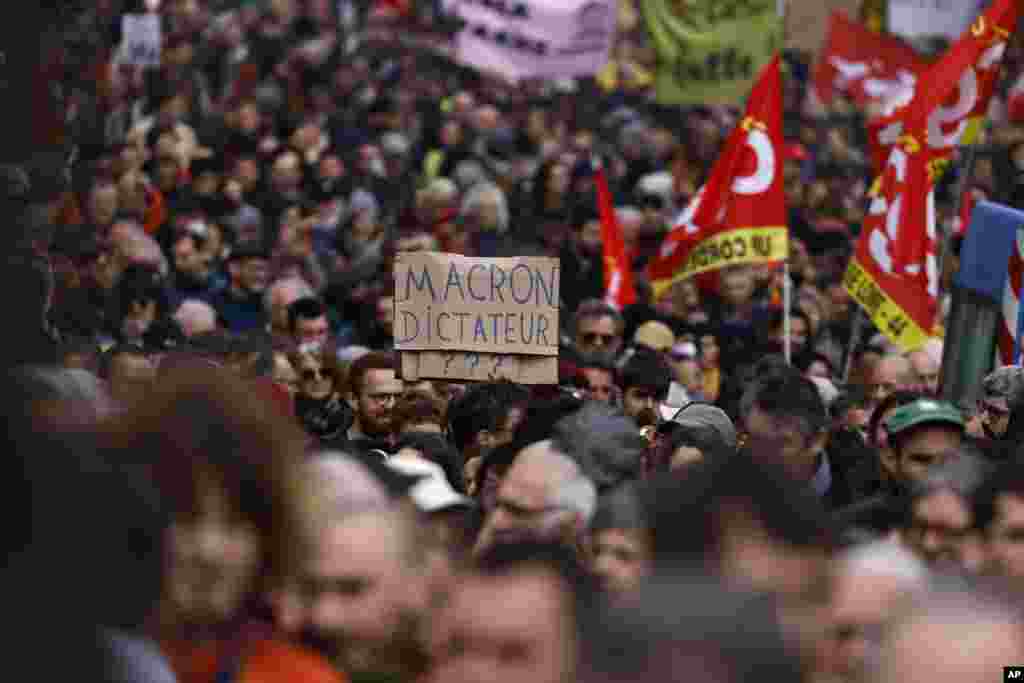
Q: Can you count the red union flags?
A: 5